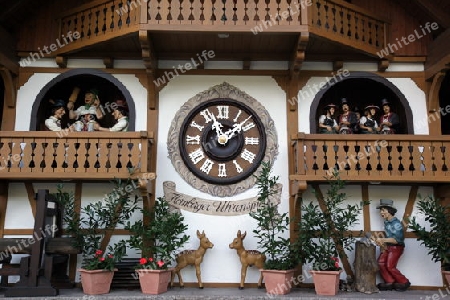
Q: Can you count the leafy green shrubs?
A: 5